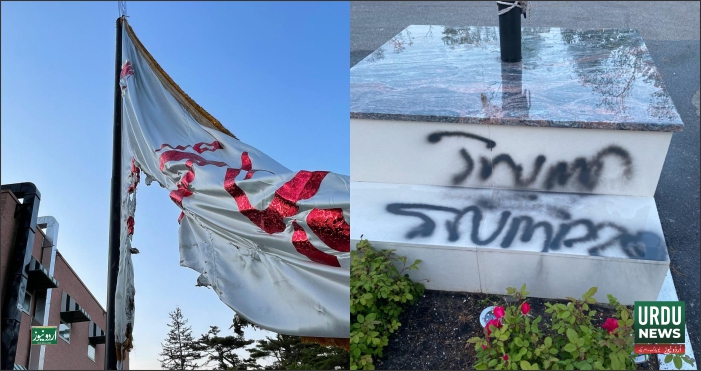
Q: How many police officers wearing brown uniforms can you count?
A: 0